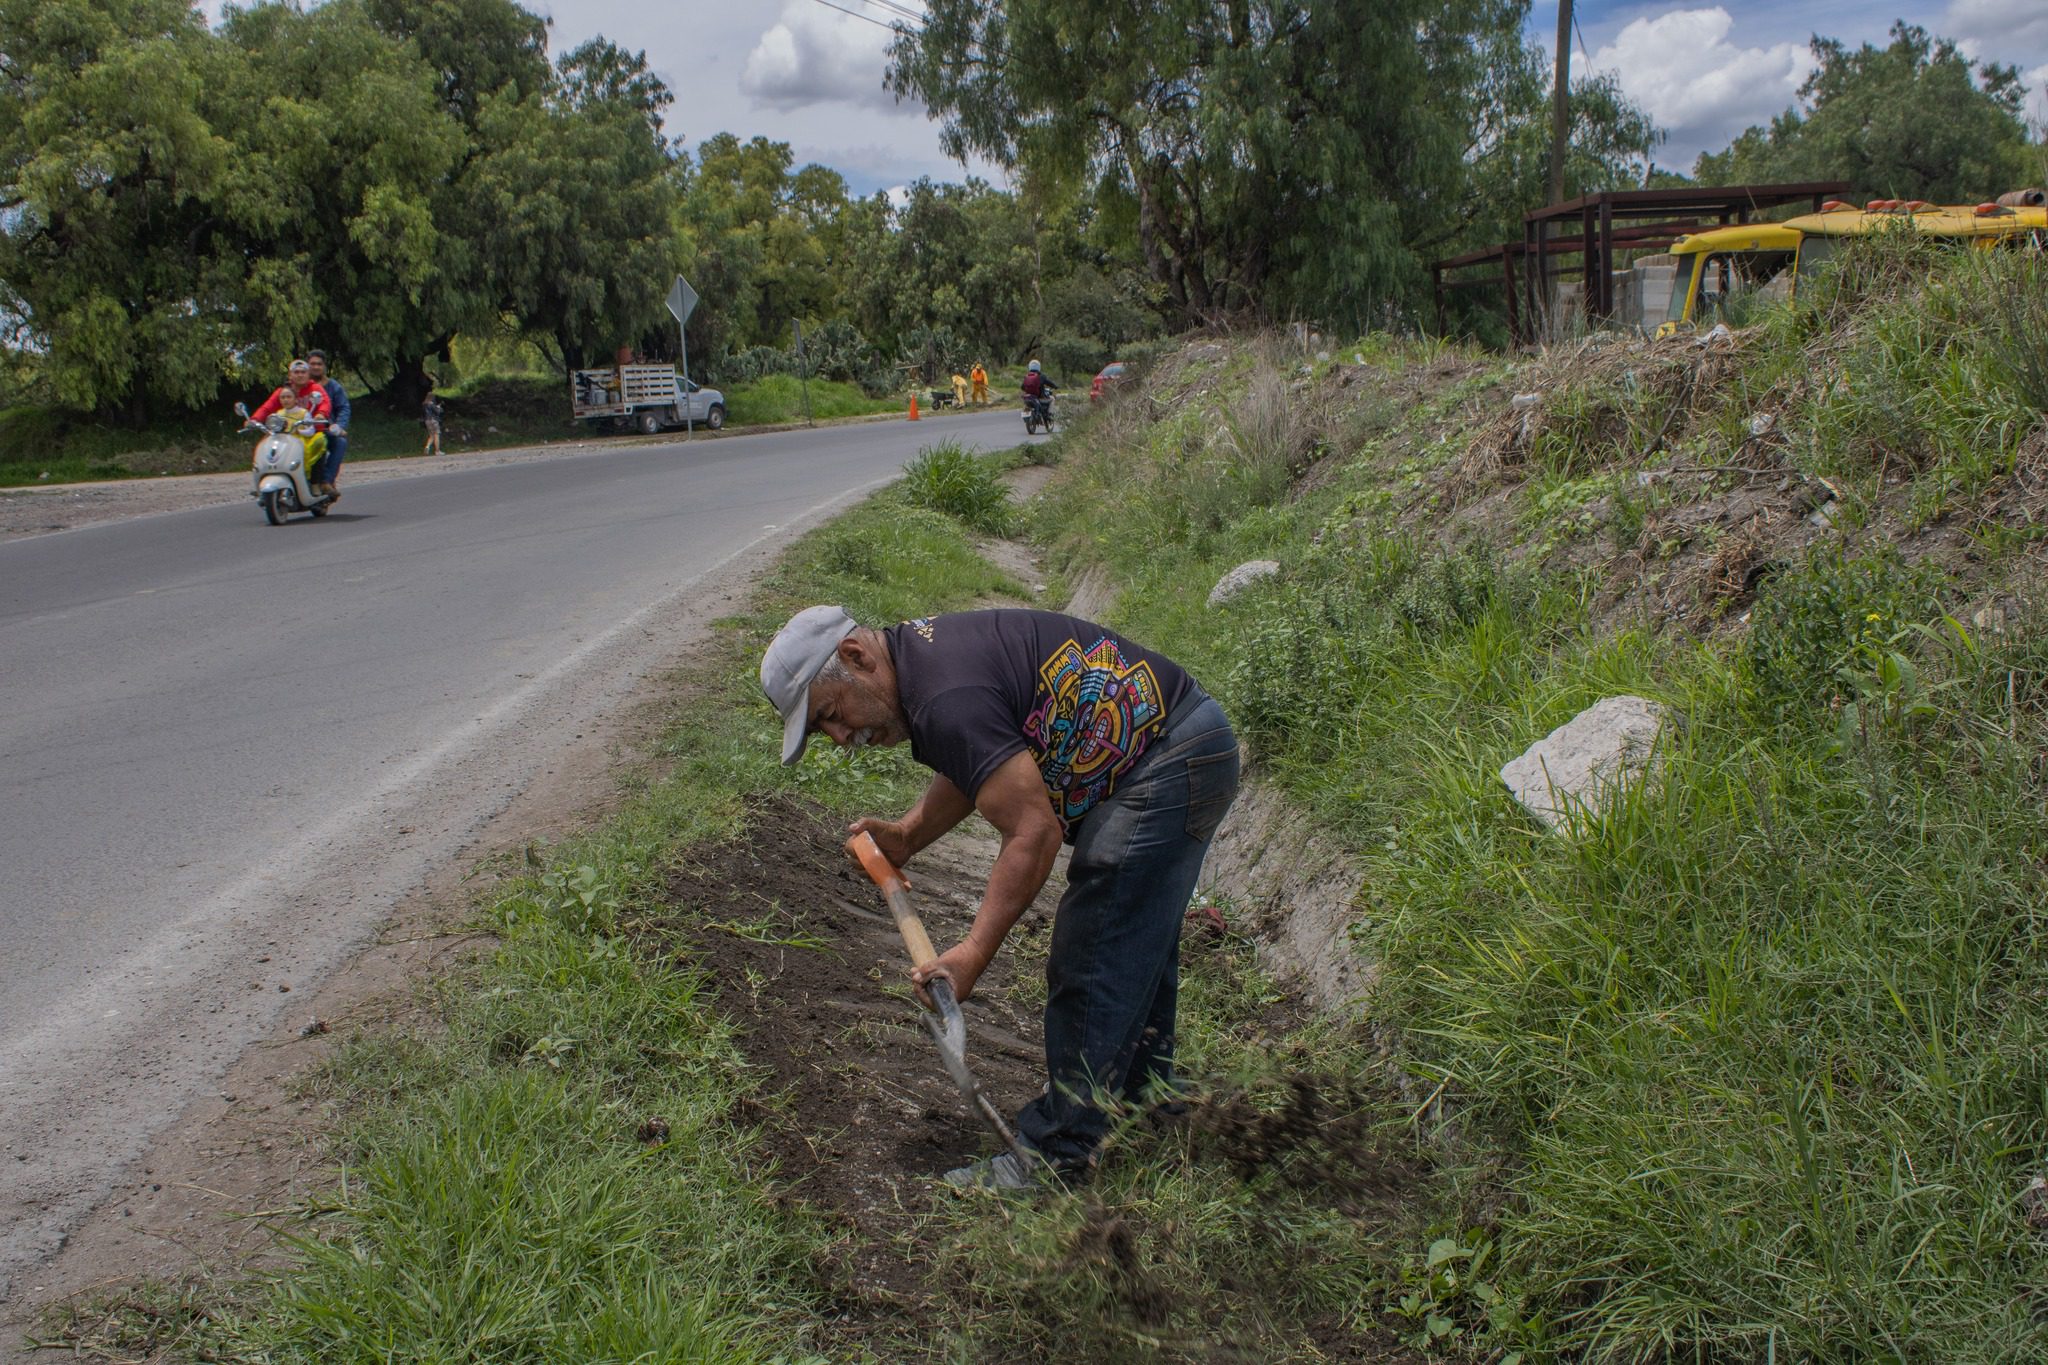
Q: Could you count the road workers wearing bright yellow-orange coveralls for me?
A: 2